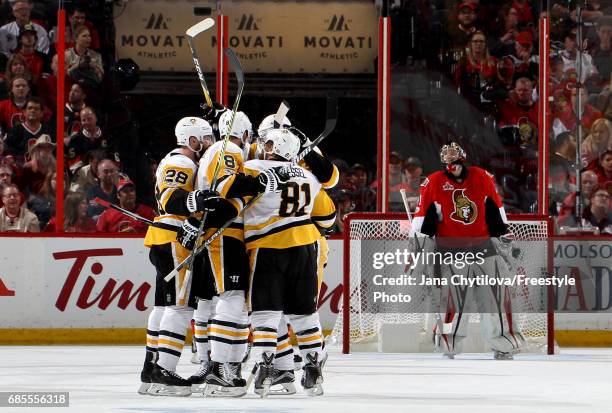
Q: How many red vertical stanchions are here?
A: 4